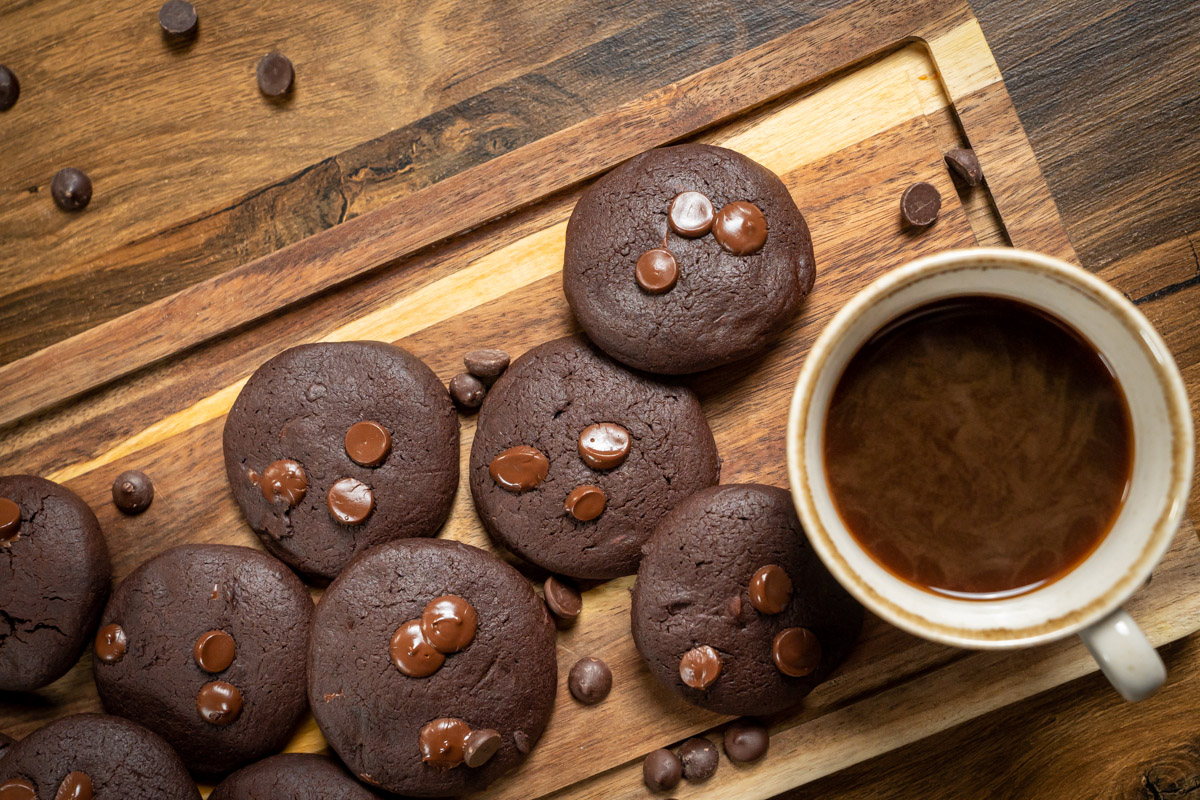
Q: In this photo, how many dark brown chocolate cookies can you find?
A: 9